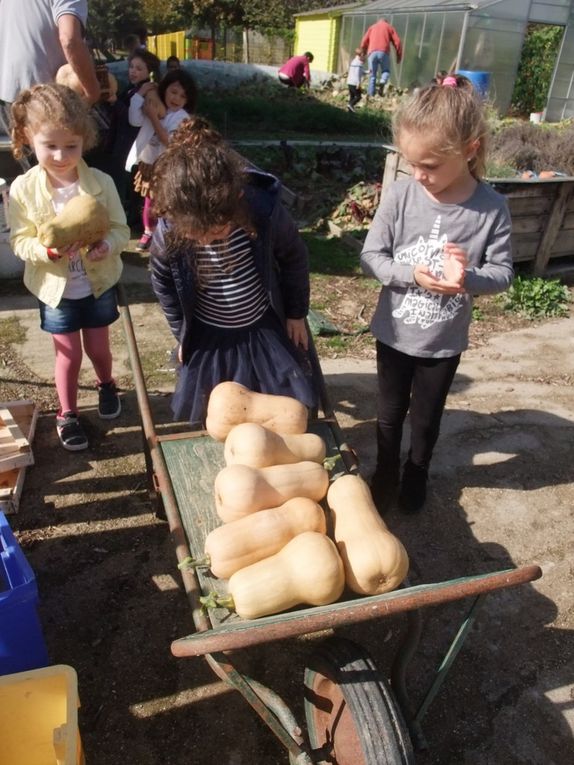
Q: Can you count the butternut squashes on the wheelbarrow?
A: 6